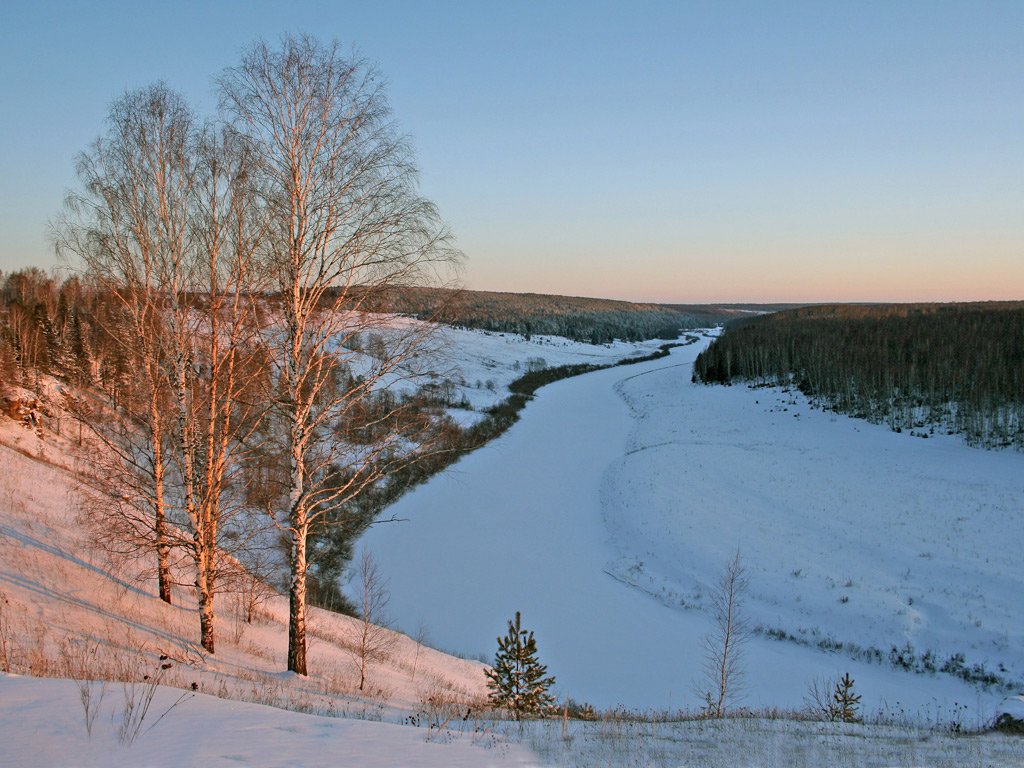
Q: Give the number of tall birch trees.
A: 3